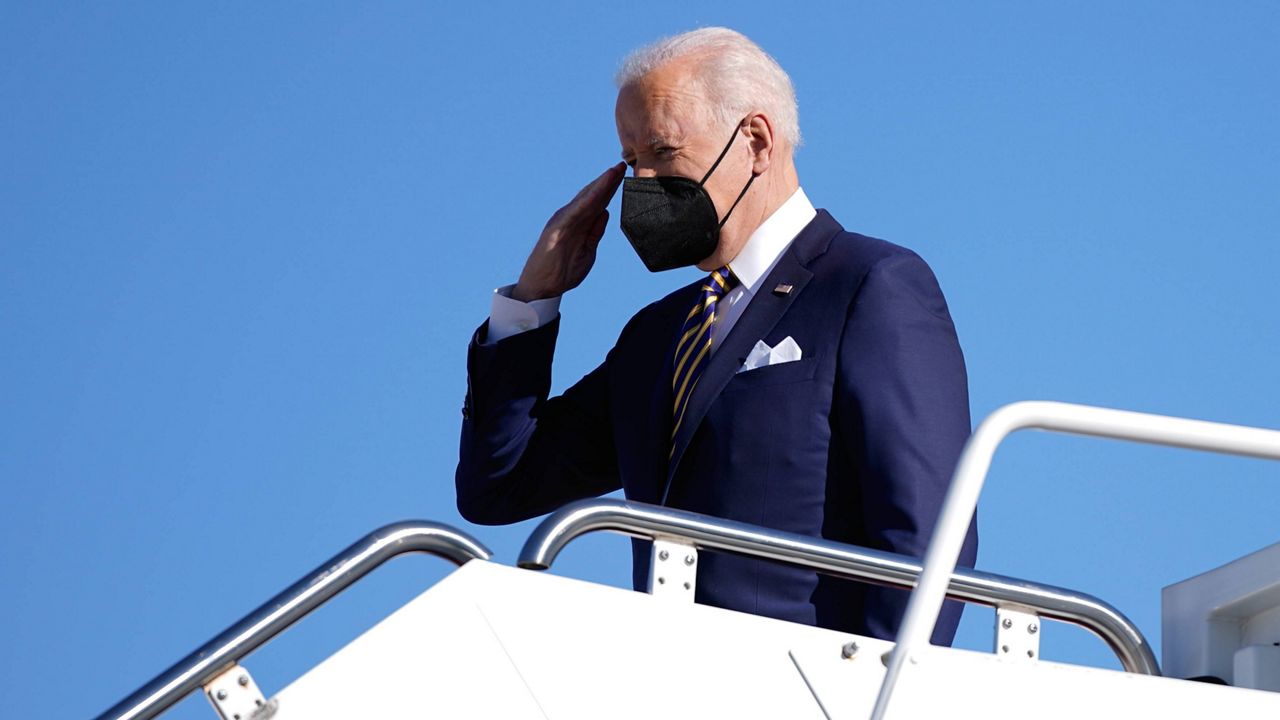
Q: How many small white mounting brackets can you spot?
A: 3